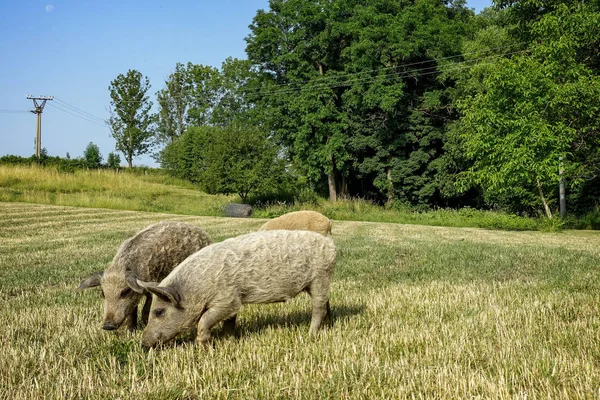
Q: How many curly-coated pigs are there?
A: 3